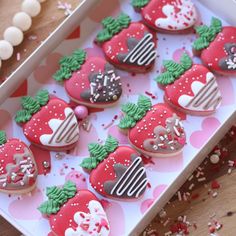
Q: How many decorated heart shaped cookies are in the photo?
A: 10